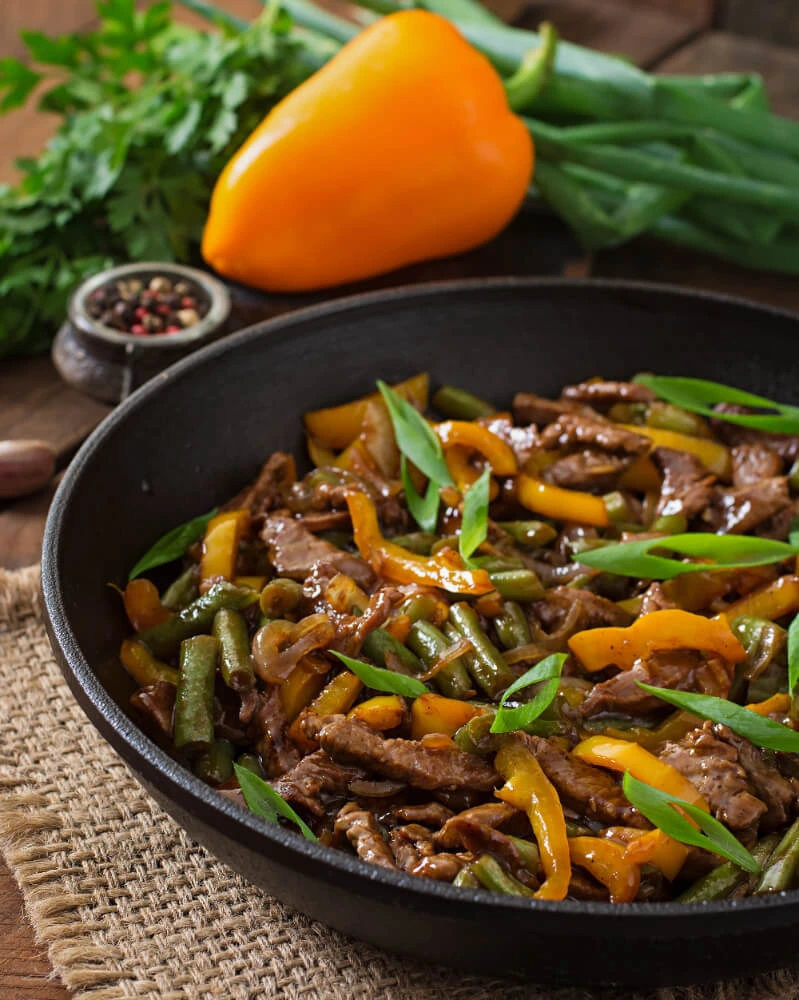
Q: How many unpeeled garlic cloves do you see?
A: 1